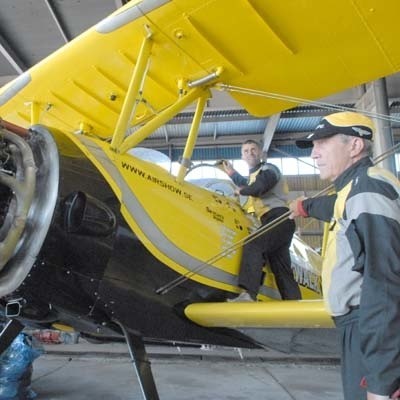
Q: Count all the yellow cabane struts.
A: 3